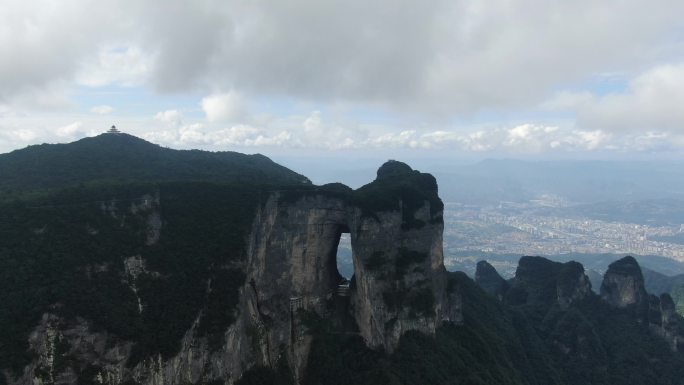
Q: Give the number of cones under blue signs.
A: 0